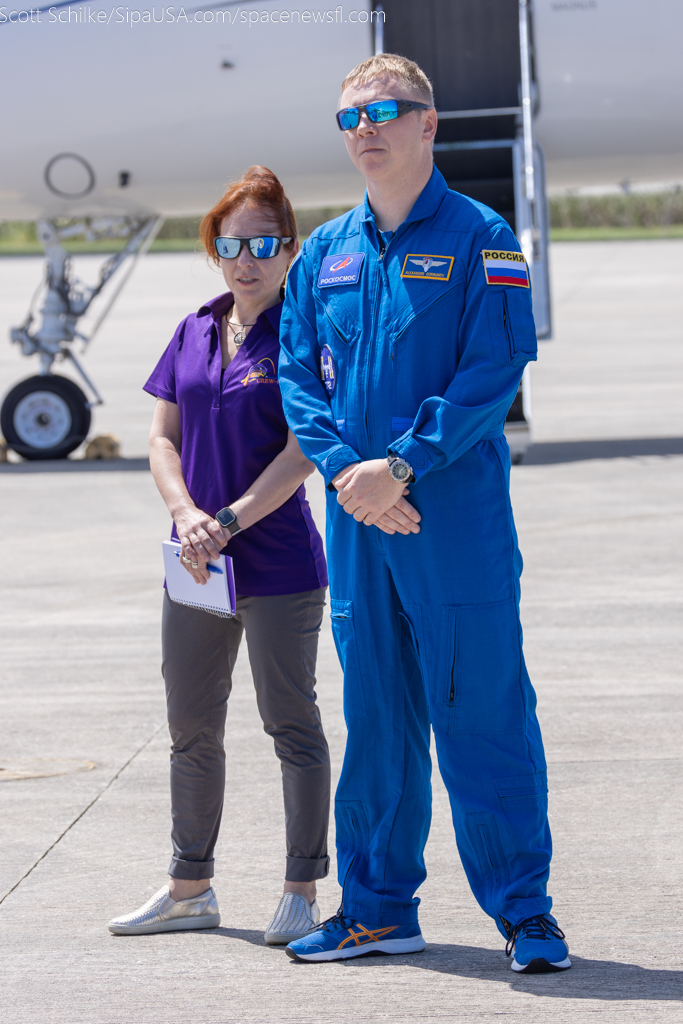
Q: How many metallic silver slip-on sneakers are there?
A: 2